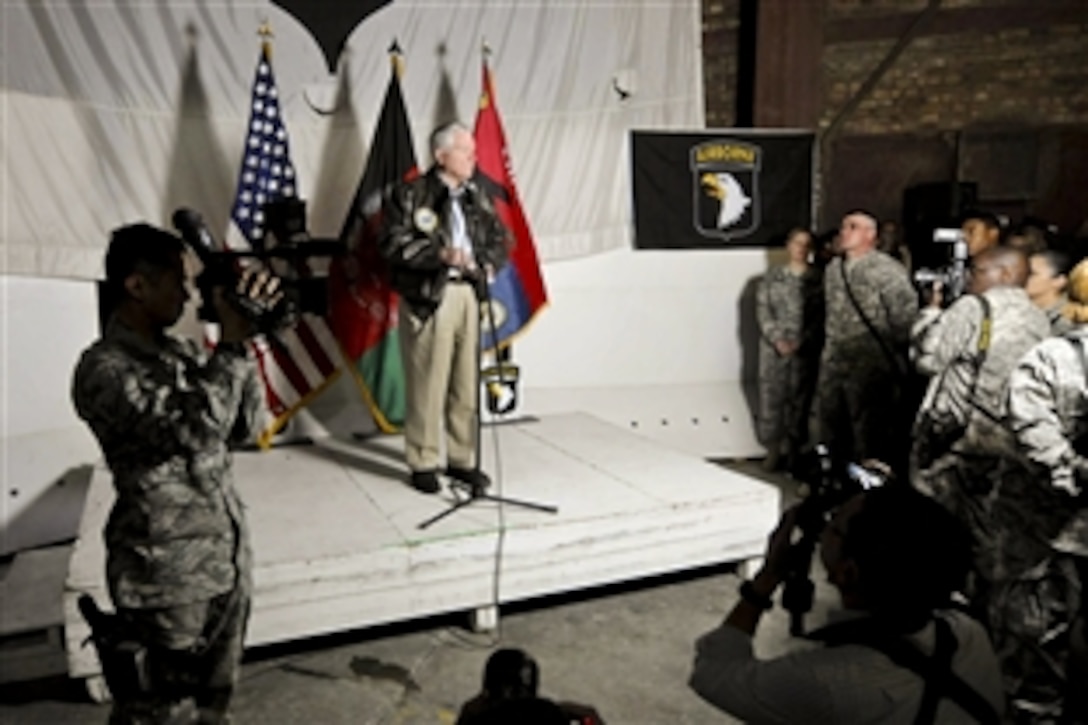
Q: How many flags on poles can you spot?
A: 3